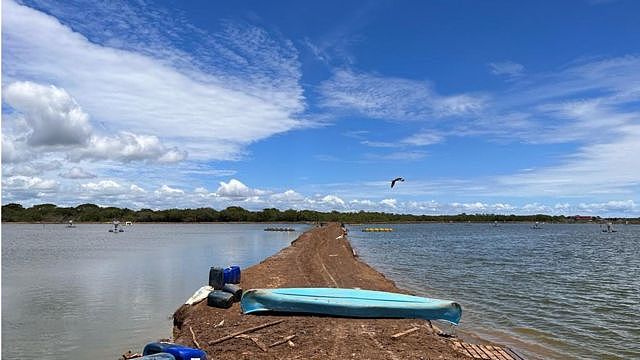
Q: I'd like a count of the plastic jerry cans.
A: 6